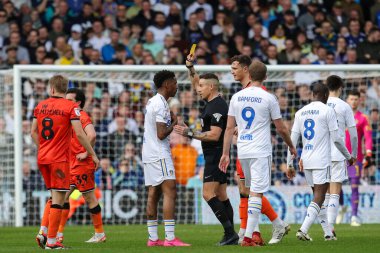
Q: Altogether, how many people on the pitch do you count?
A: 9